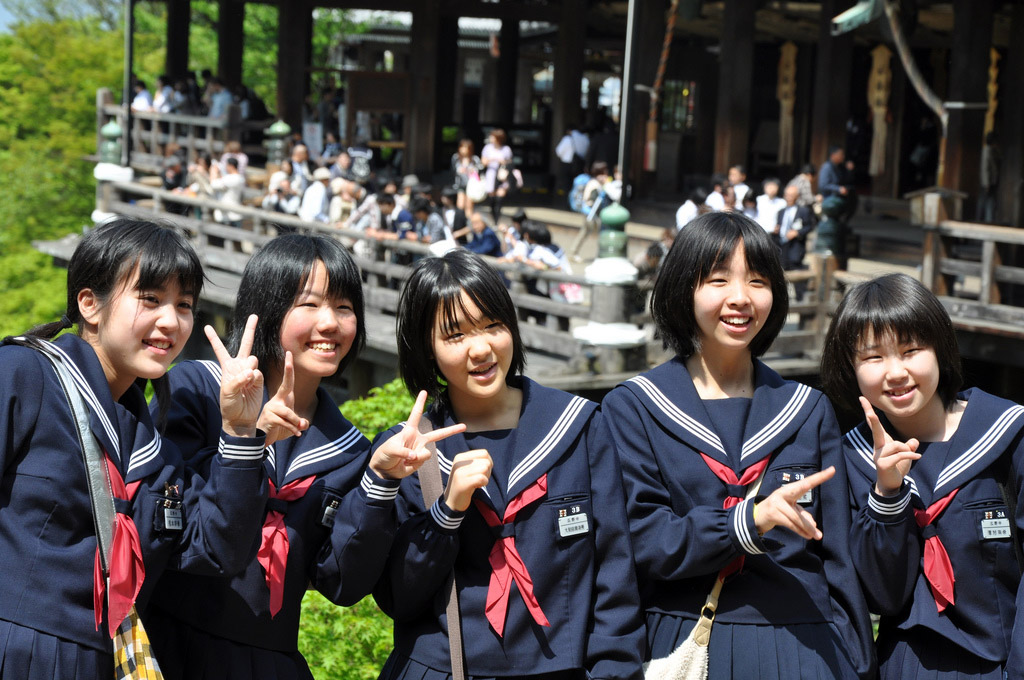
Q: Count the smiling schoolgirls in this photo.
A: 5